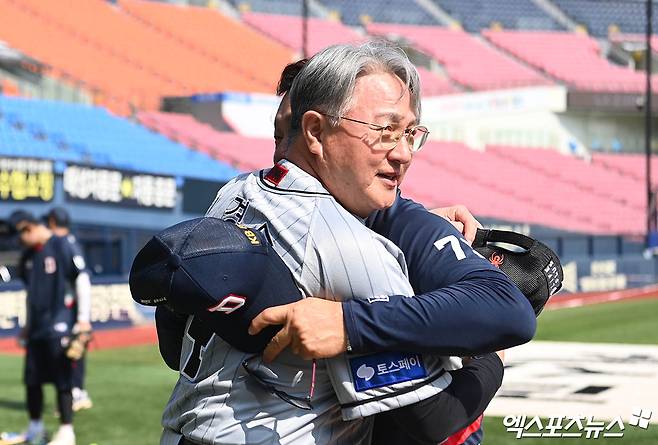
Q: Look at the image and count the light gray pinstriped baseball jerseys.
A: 1